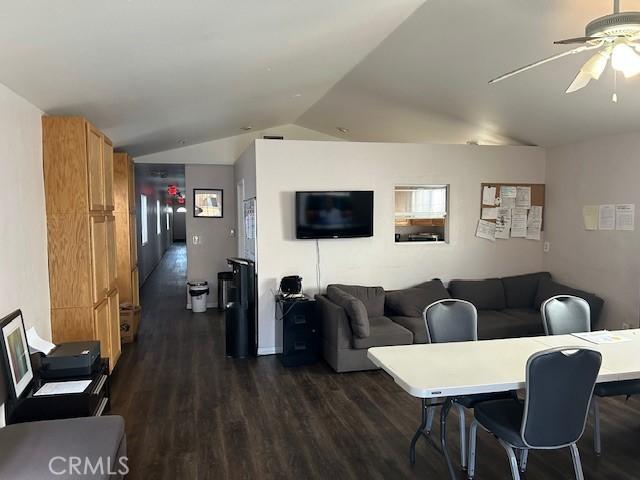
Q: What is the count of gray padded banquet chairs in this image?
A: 3